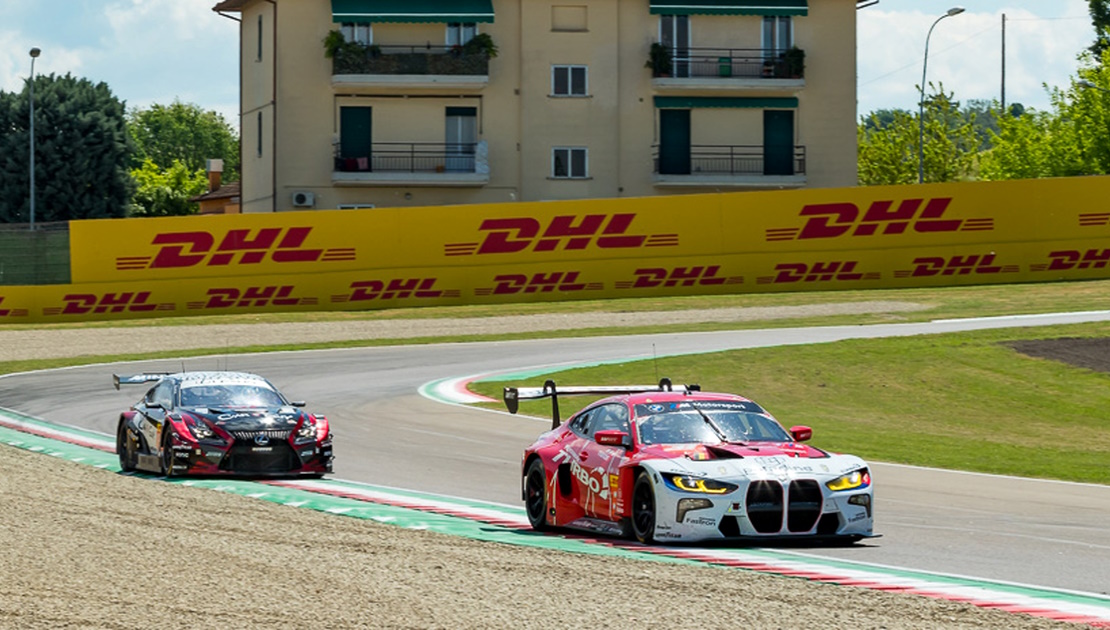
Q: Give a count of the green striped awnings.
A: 2